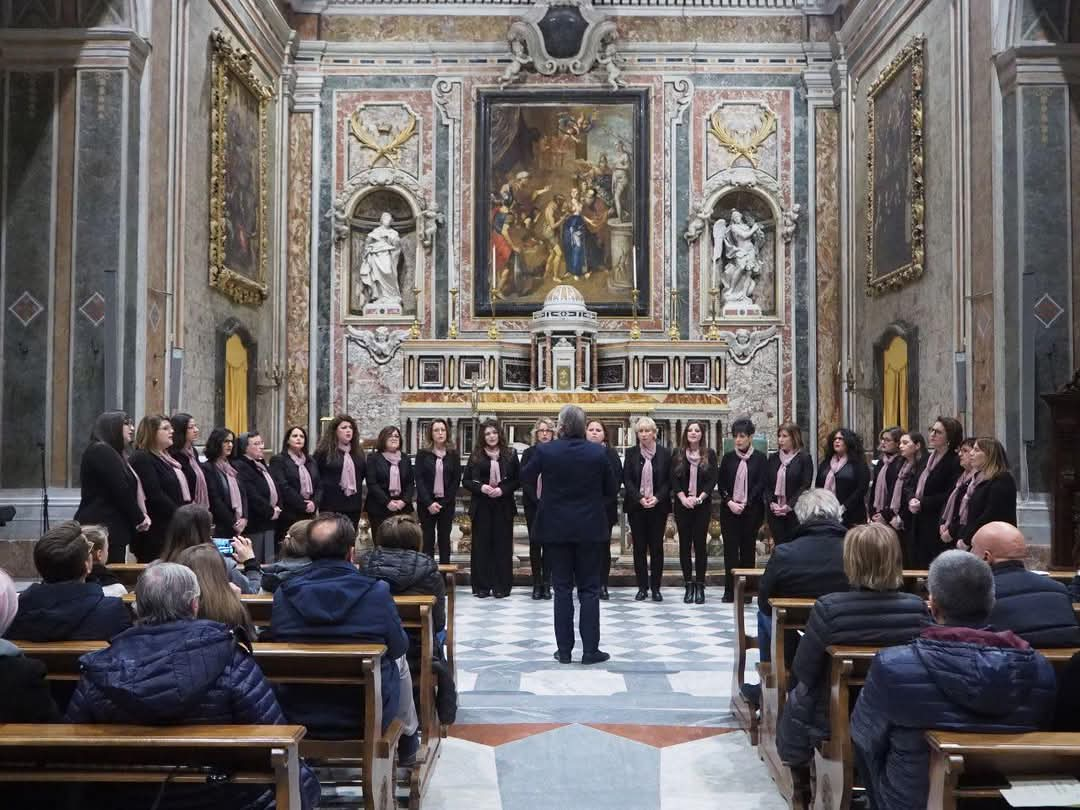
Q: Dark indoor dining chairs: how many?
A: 0